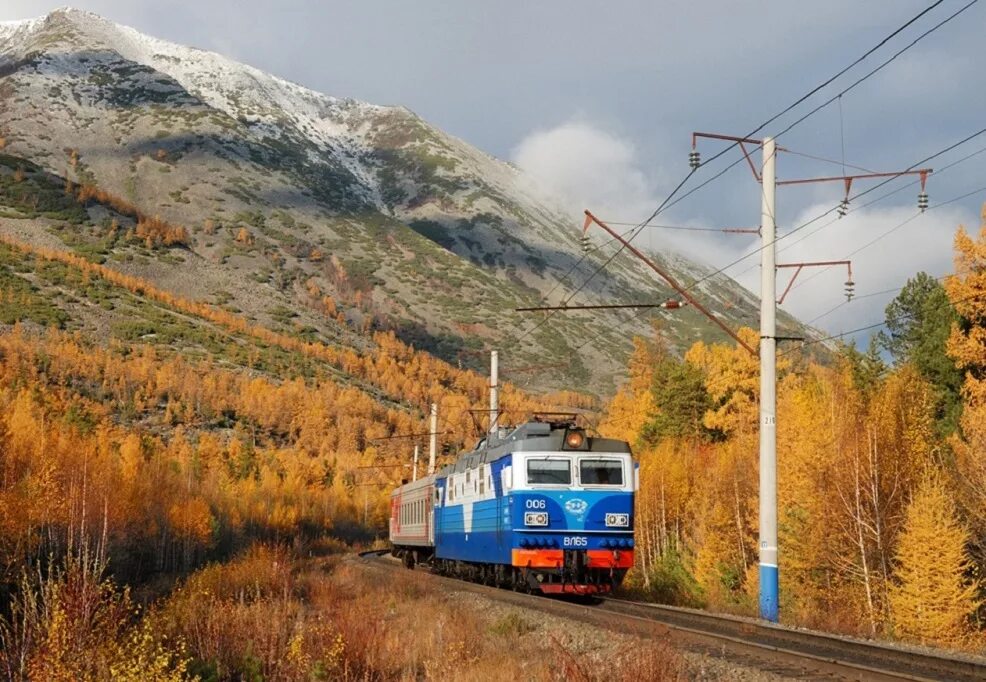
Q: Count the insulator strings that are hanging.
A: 5